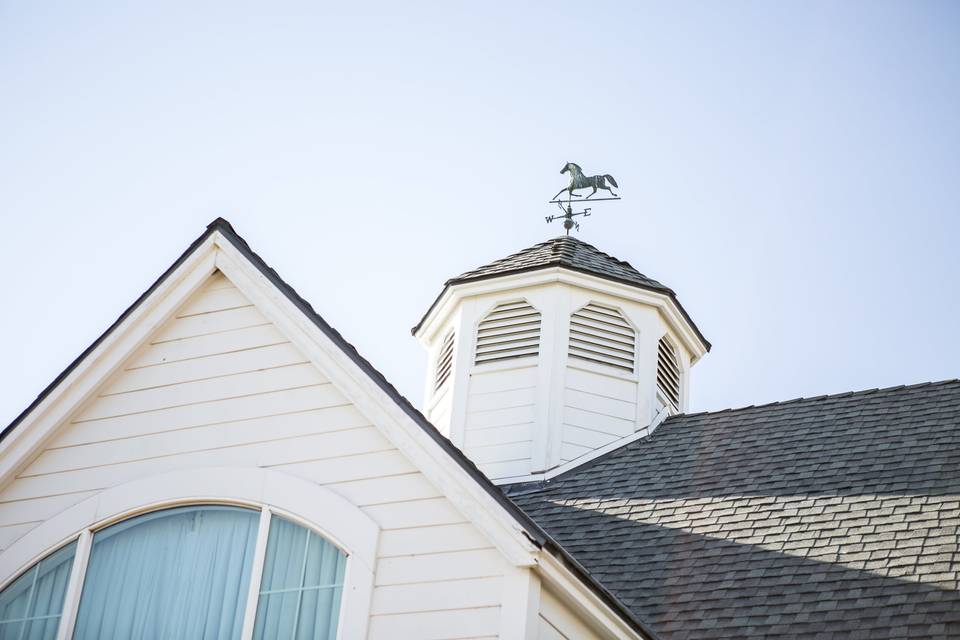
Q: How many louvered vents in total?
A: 4